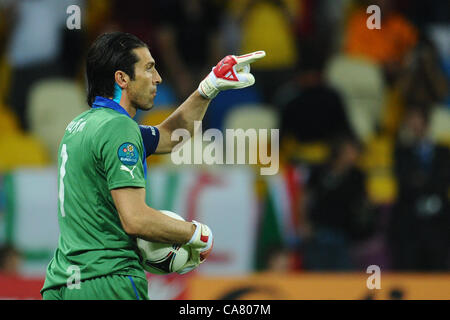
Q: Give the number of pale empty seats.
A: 4